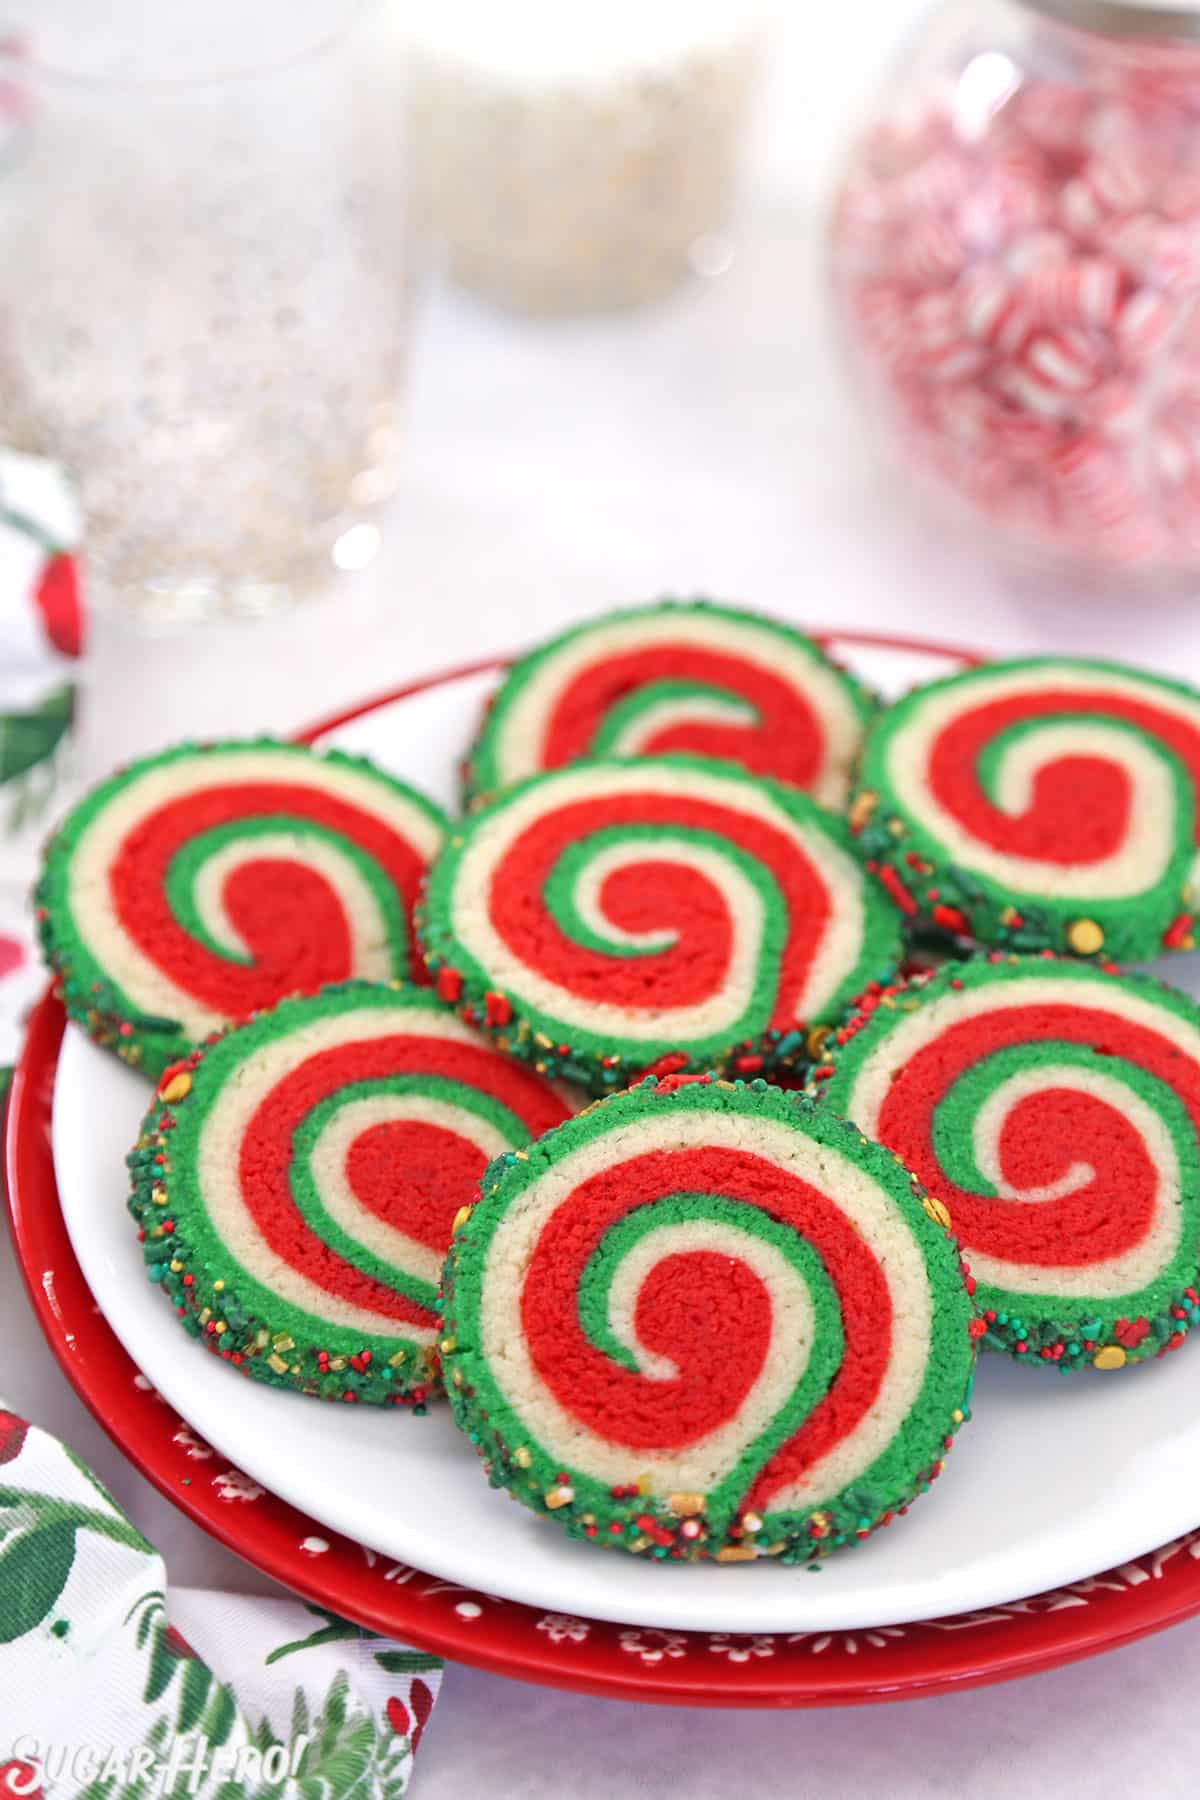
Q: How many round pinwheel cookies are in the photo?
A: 7